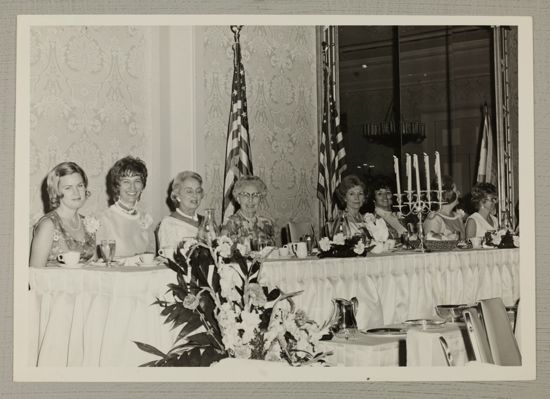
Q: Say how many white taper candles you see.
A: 5